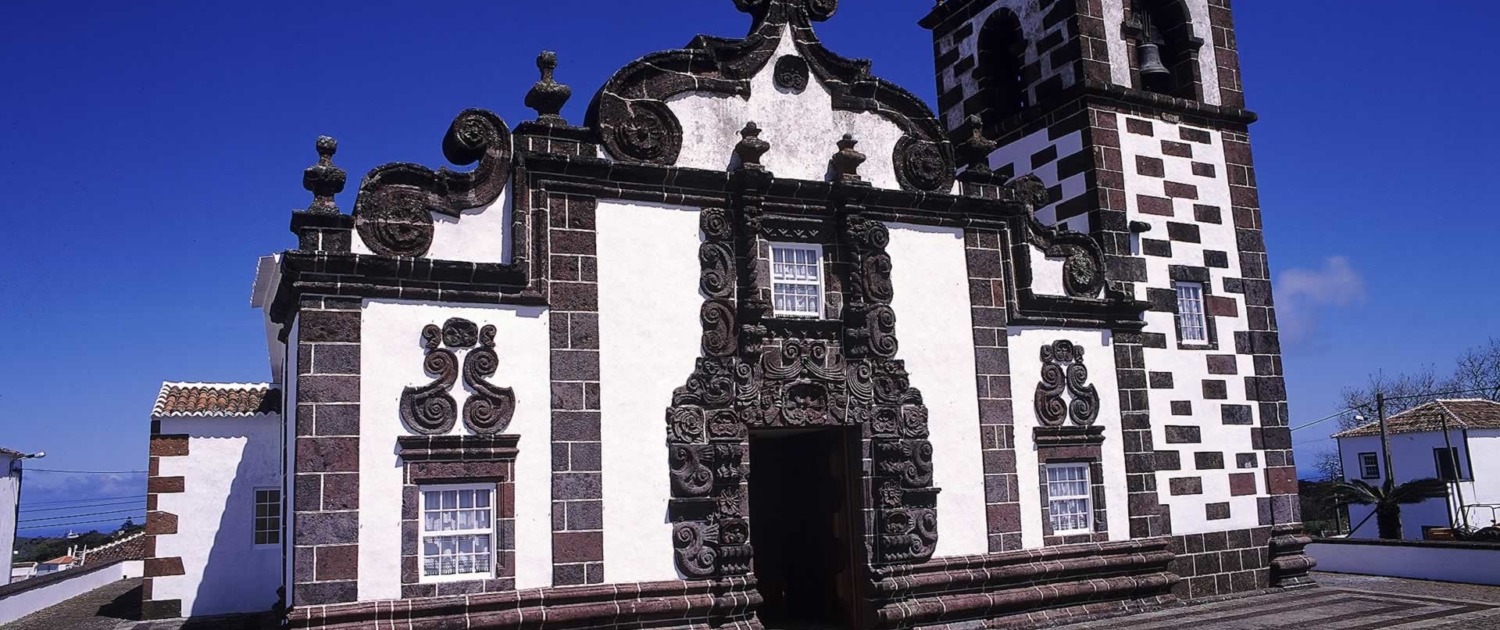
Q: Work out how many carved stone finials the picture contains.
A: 5